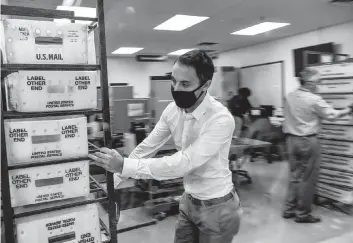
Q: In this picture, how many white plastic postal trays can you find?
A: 5